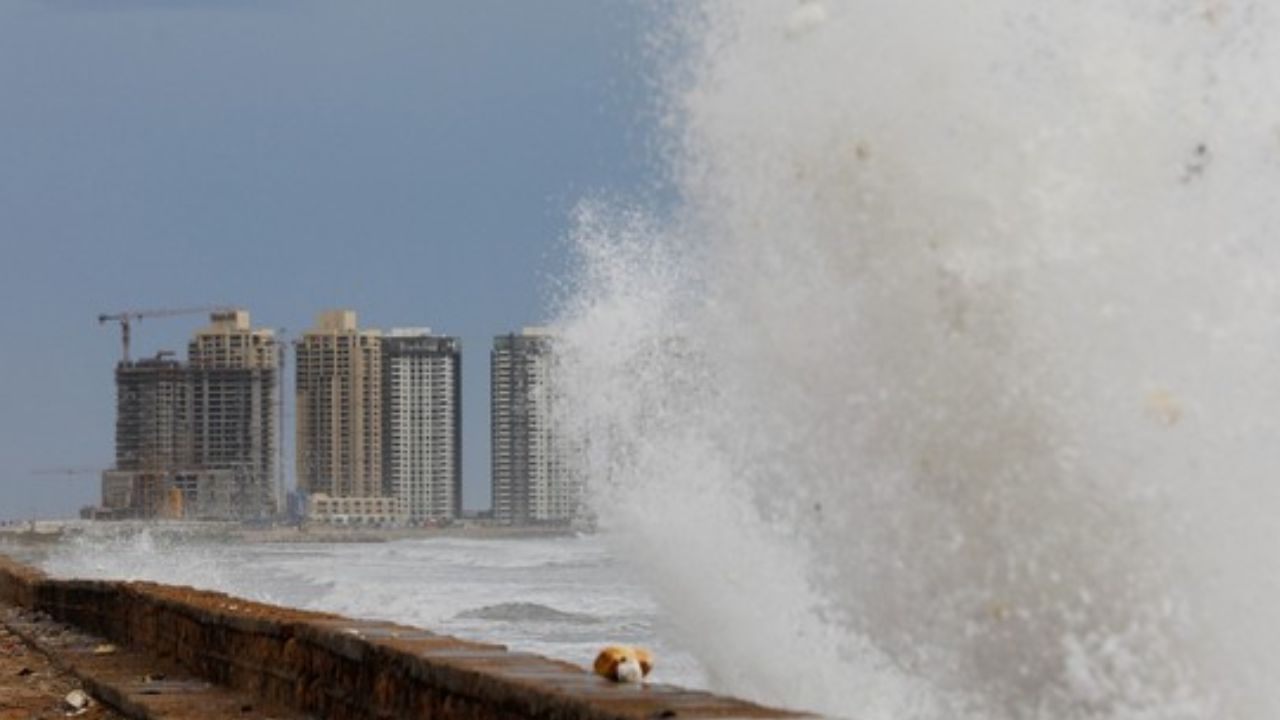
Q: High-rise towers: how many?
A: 5